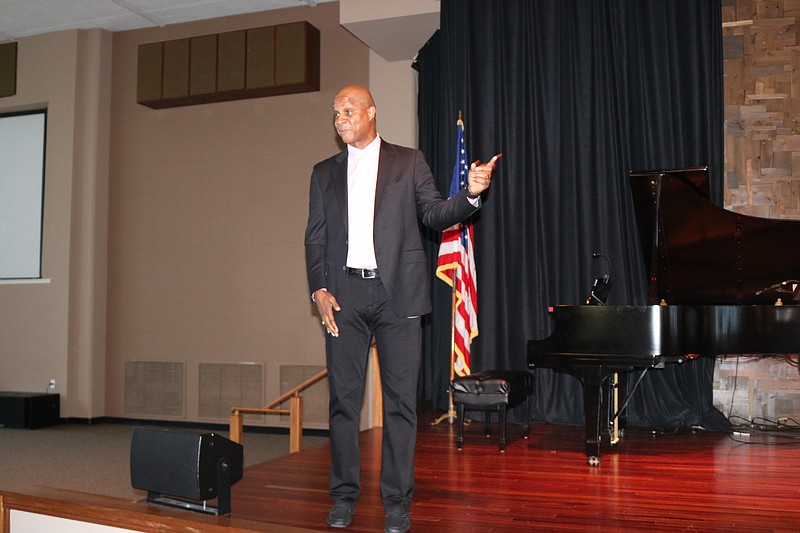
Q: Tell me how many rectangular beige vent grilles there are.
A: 3